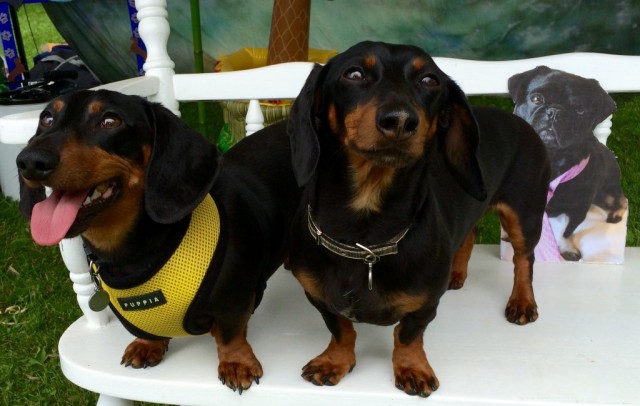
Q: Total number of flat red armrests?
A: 0